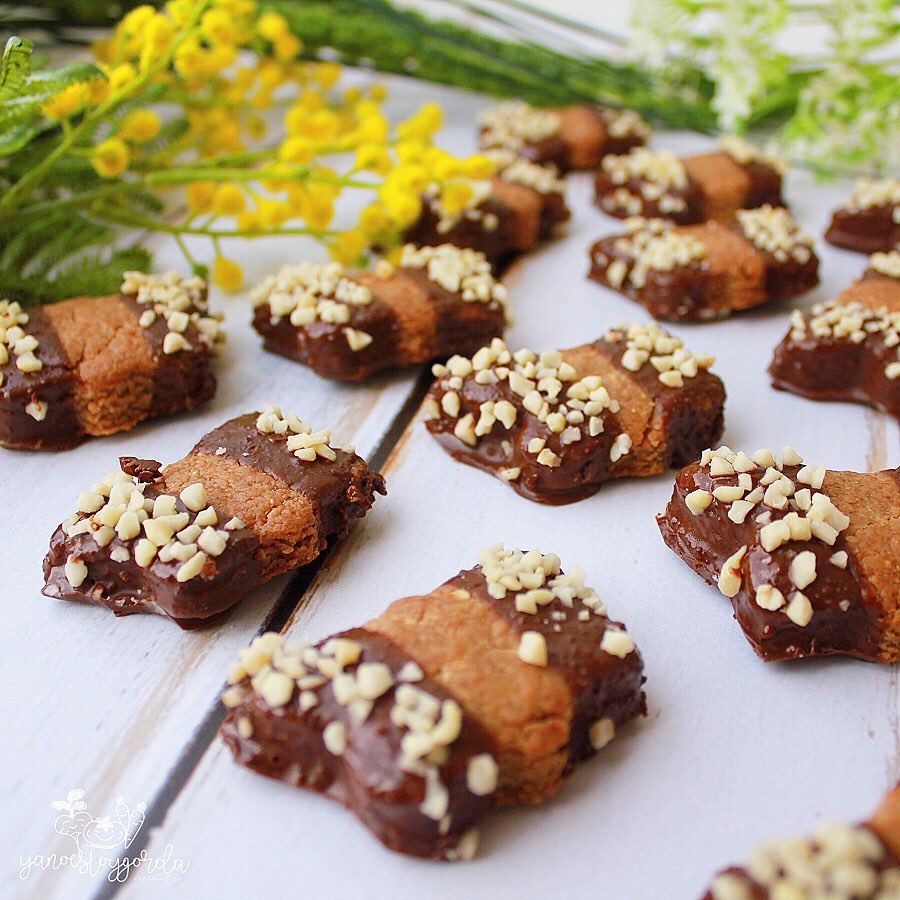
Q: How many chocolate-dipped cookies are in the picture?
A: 13